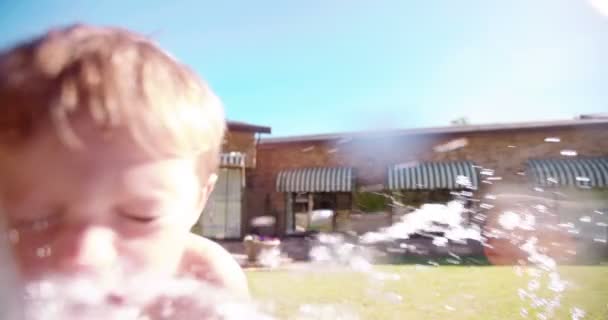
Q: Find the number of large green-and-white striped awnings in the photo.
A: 3